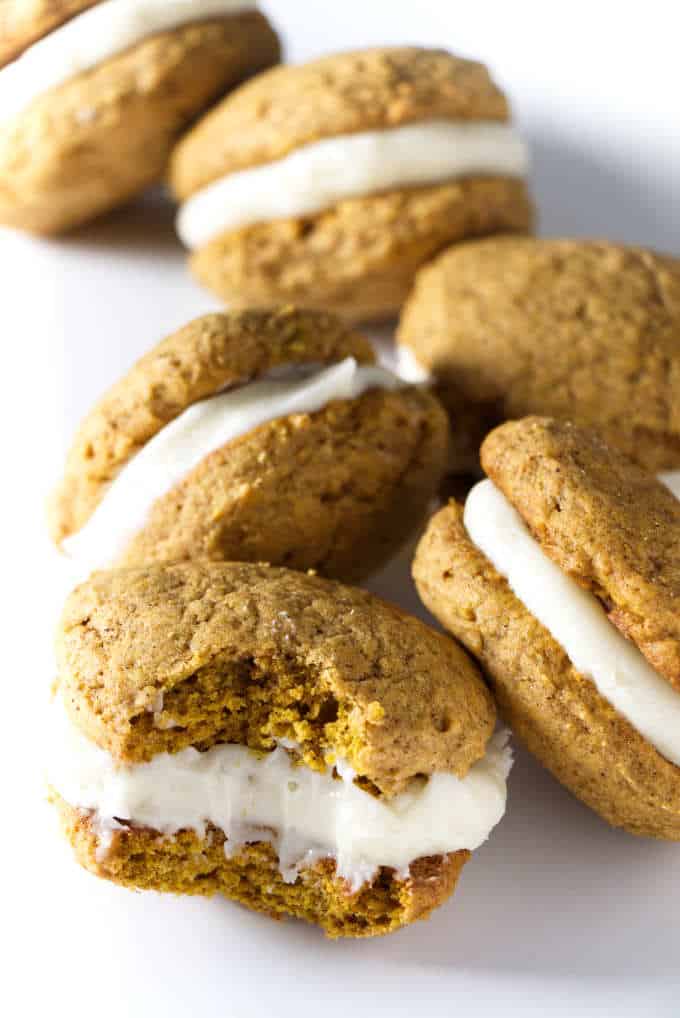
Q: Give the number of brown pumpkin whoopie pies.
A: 6